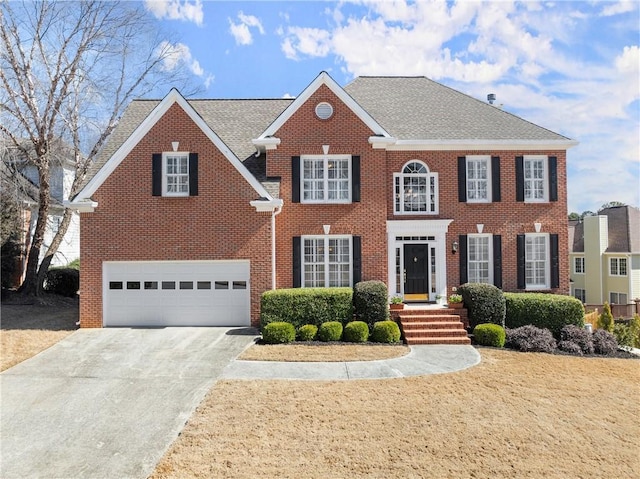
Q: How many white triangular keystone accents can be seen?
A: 5